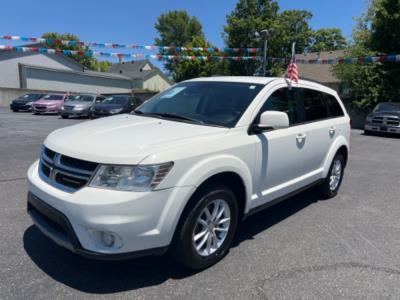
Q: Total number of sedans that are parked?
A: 4